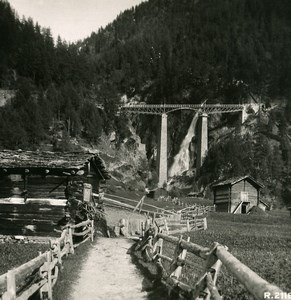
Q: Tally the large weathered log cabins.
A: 1